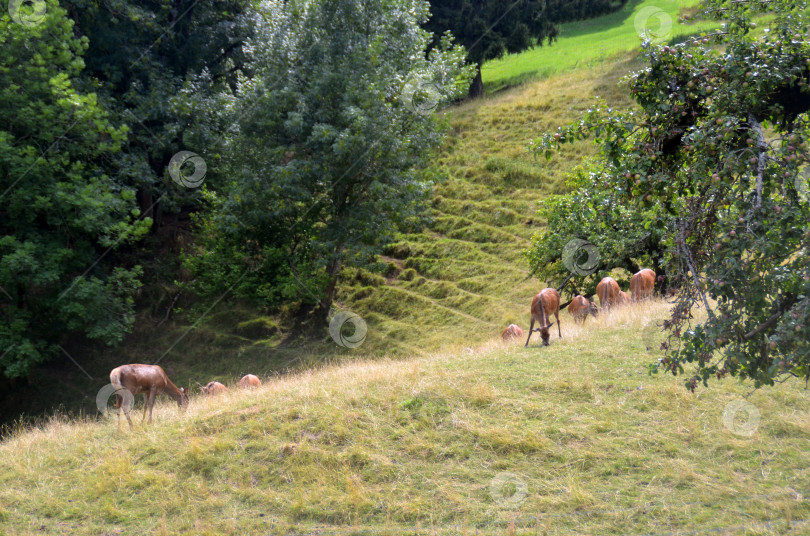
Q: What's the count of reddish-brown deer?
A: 9